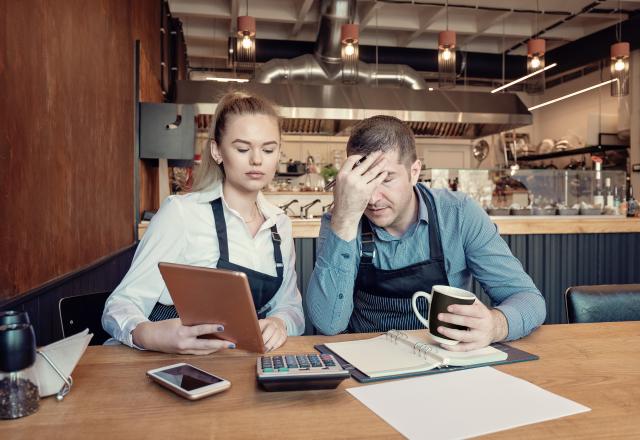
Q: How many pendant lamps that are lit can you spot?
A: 5